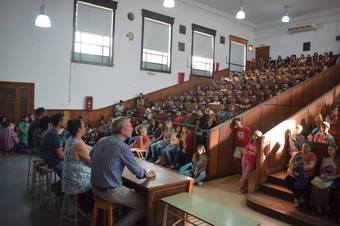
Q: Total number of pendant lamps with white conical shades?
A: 4